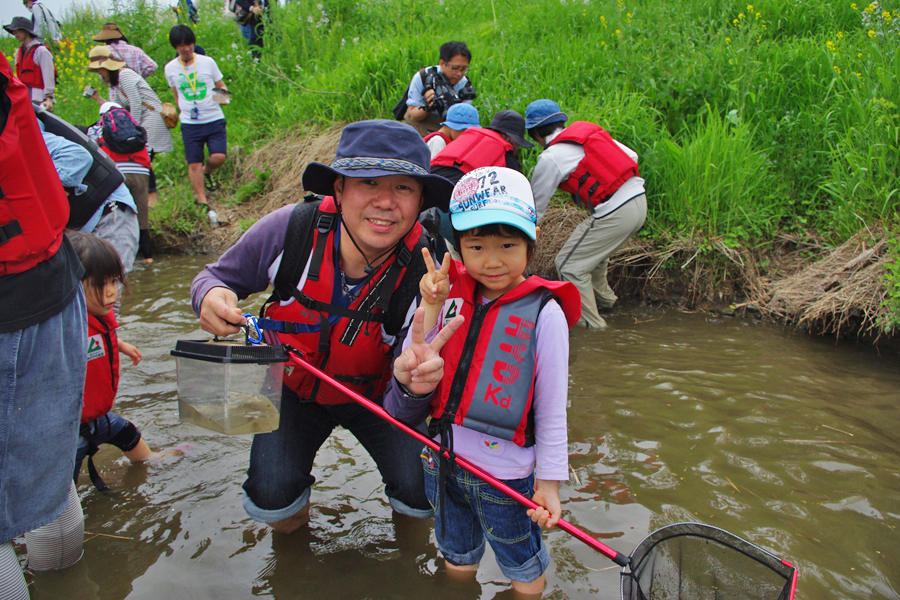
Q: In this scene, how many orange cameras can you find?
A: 0